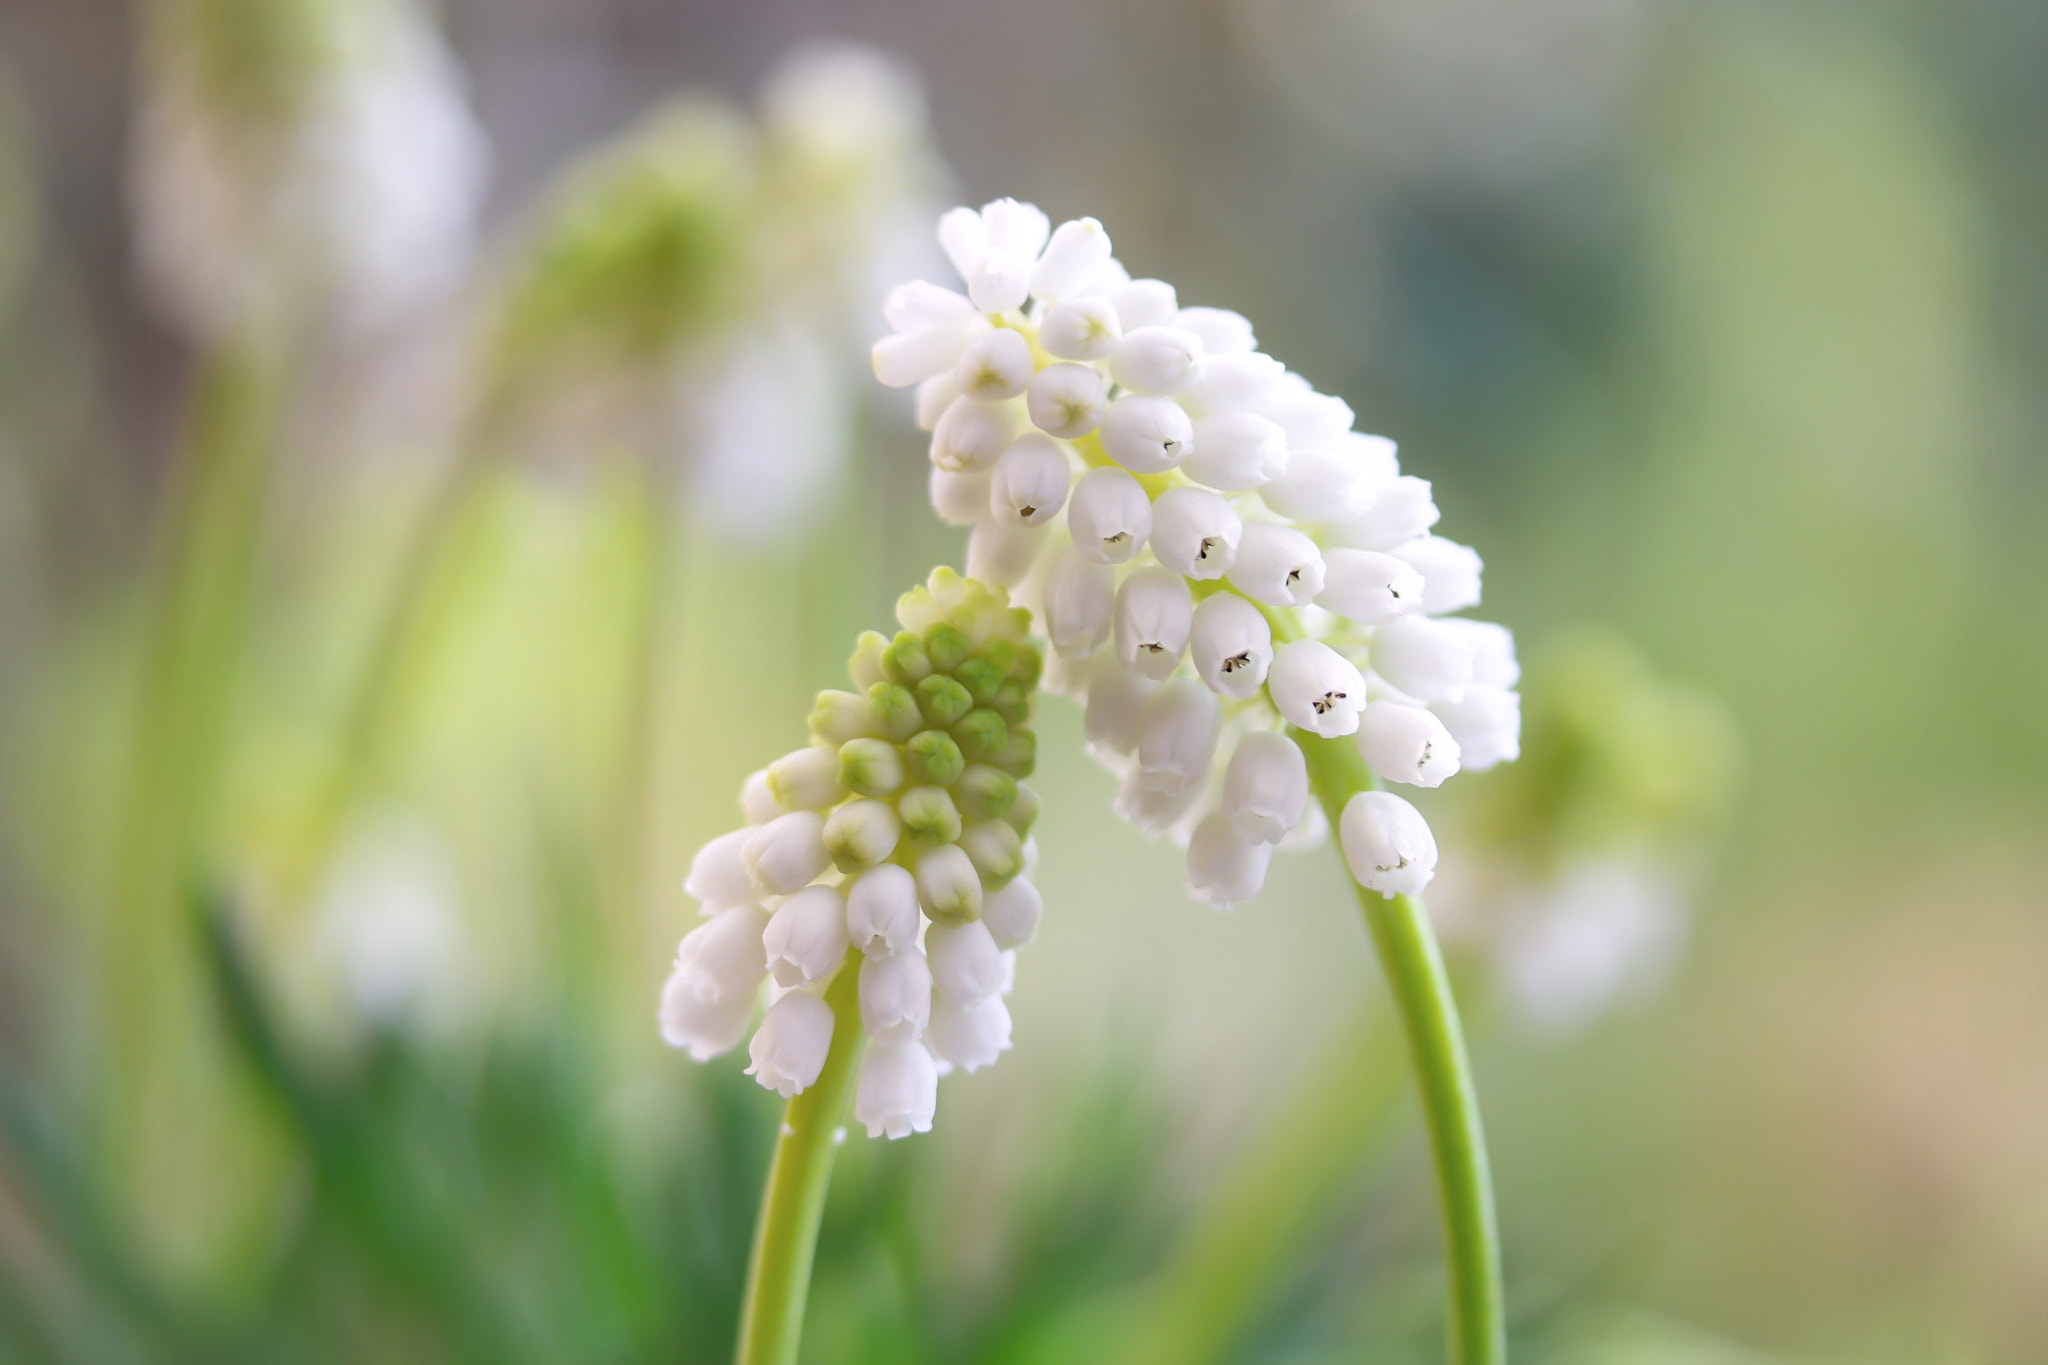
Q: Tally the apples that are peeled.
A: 0